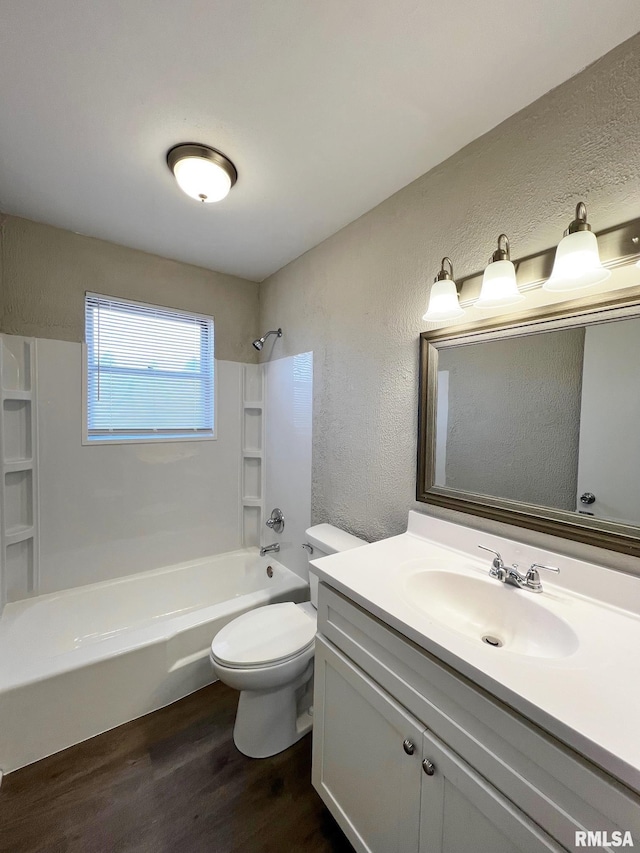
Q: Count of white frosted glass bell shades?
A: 3